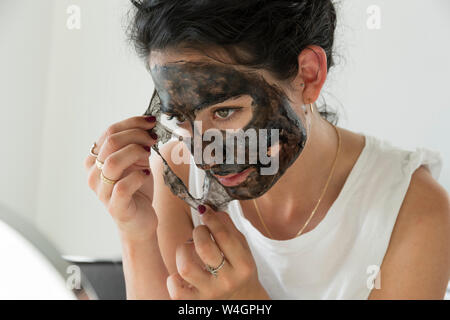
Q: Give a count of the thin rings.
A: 4